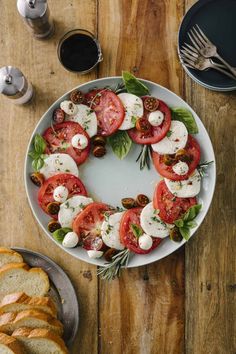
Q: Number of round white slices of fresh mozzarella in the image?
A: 8